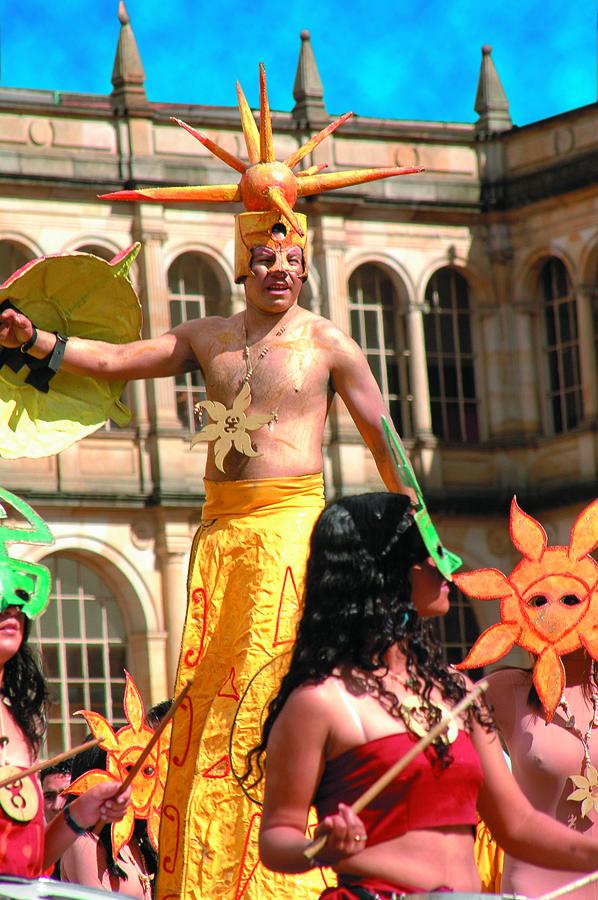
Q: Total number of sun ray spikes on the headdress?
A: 8